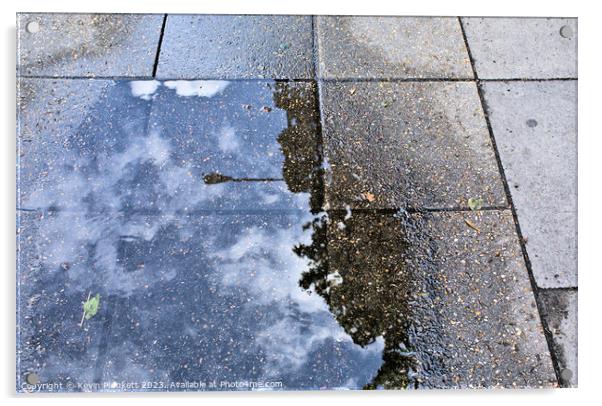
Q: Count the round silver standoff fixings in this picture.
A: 4